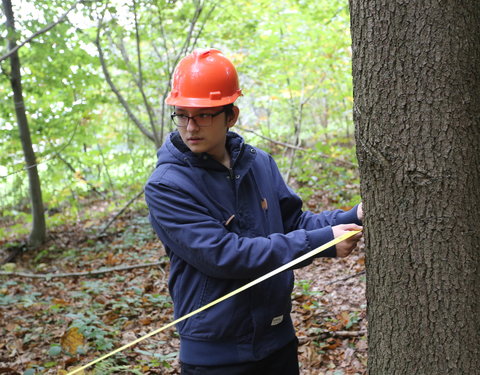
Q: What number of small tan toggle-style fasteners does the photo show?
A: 2